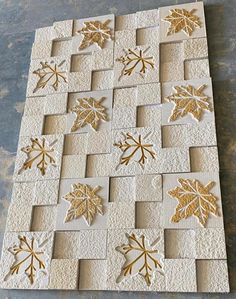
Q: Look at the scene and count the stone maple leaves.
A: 12